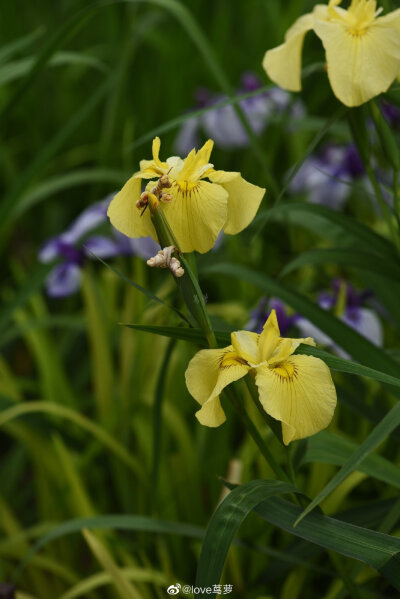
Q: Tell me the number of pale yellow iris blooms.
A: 3